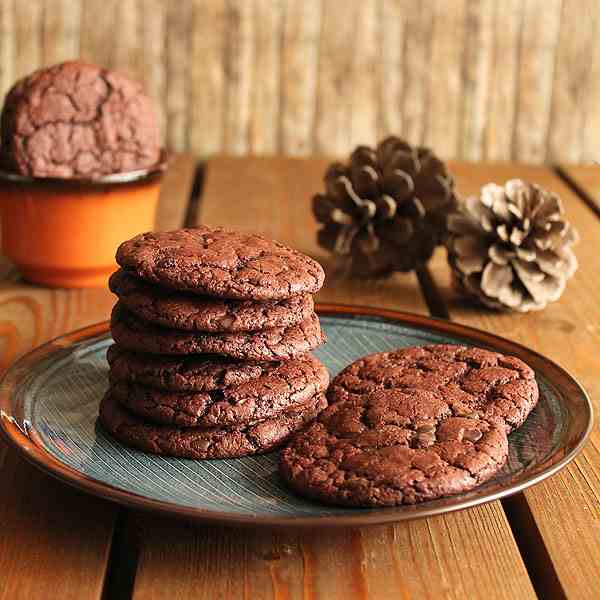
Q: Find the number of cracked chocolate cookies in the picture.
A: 9